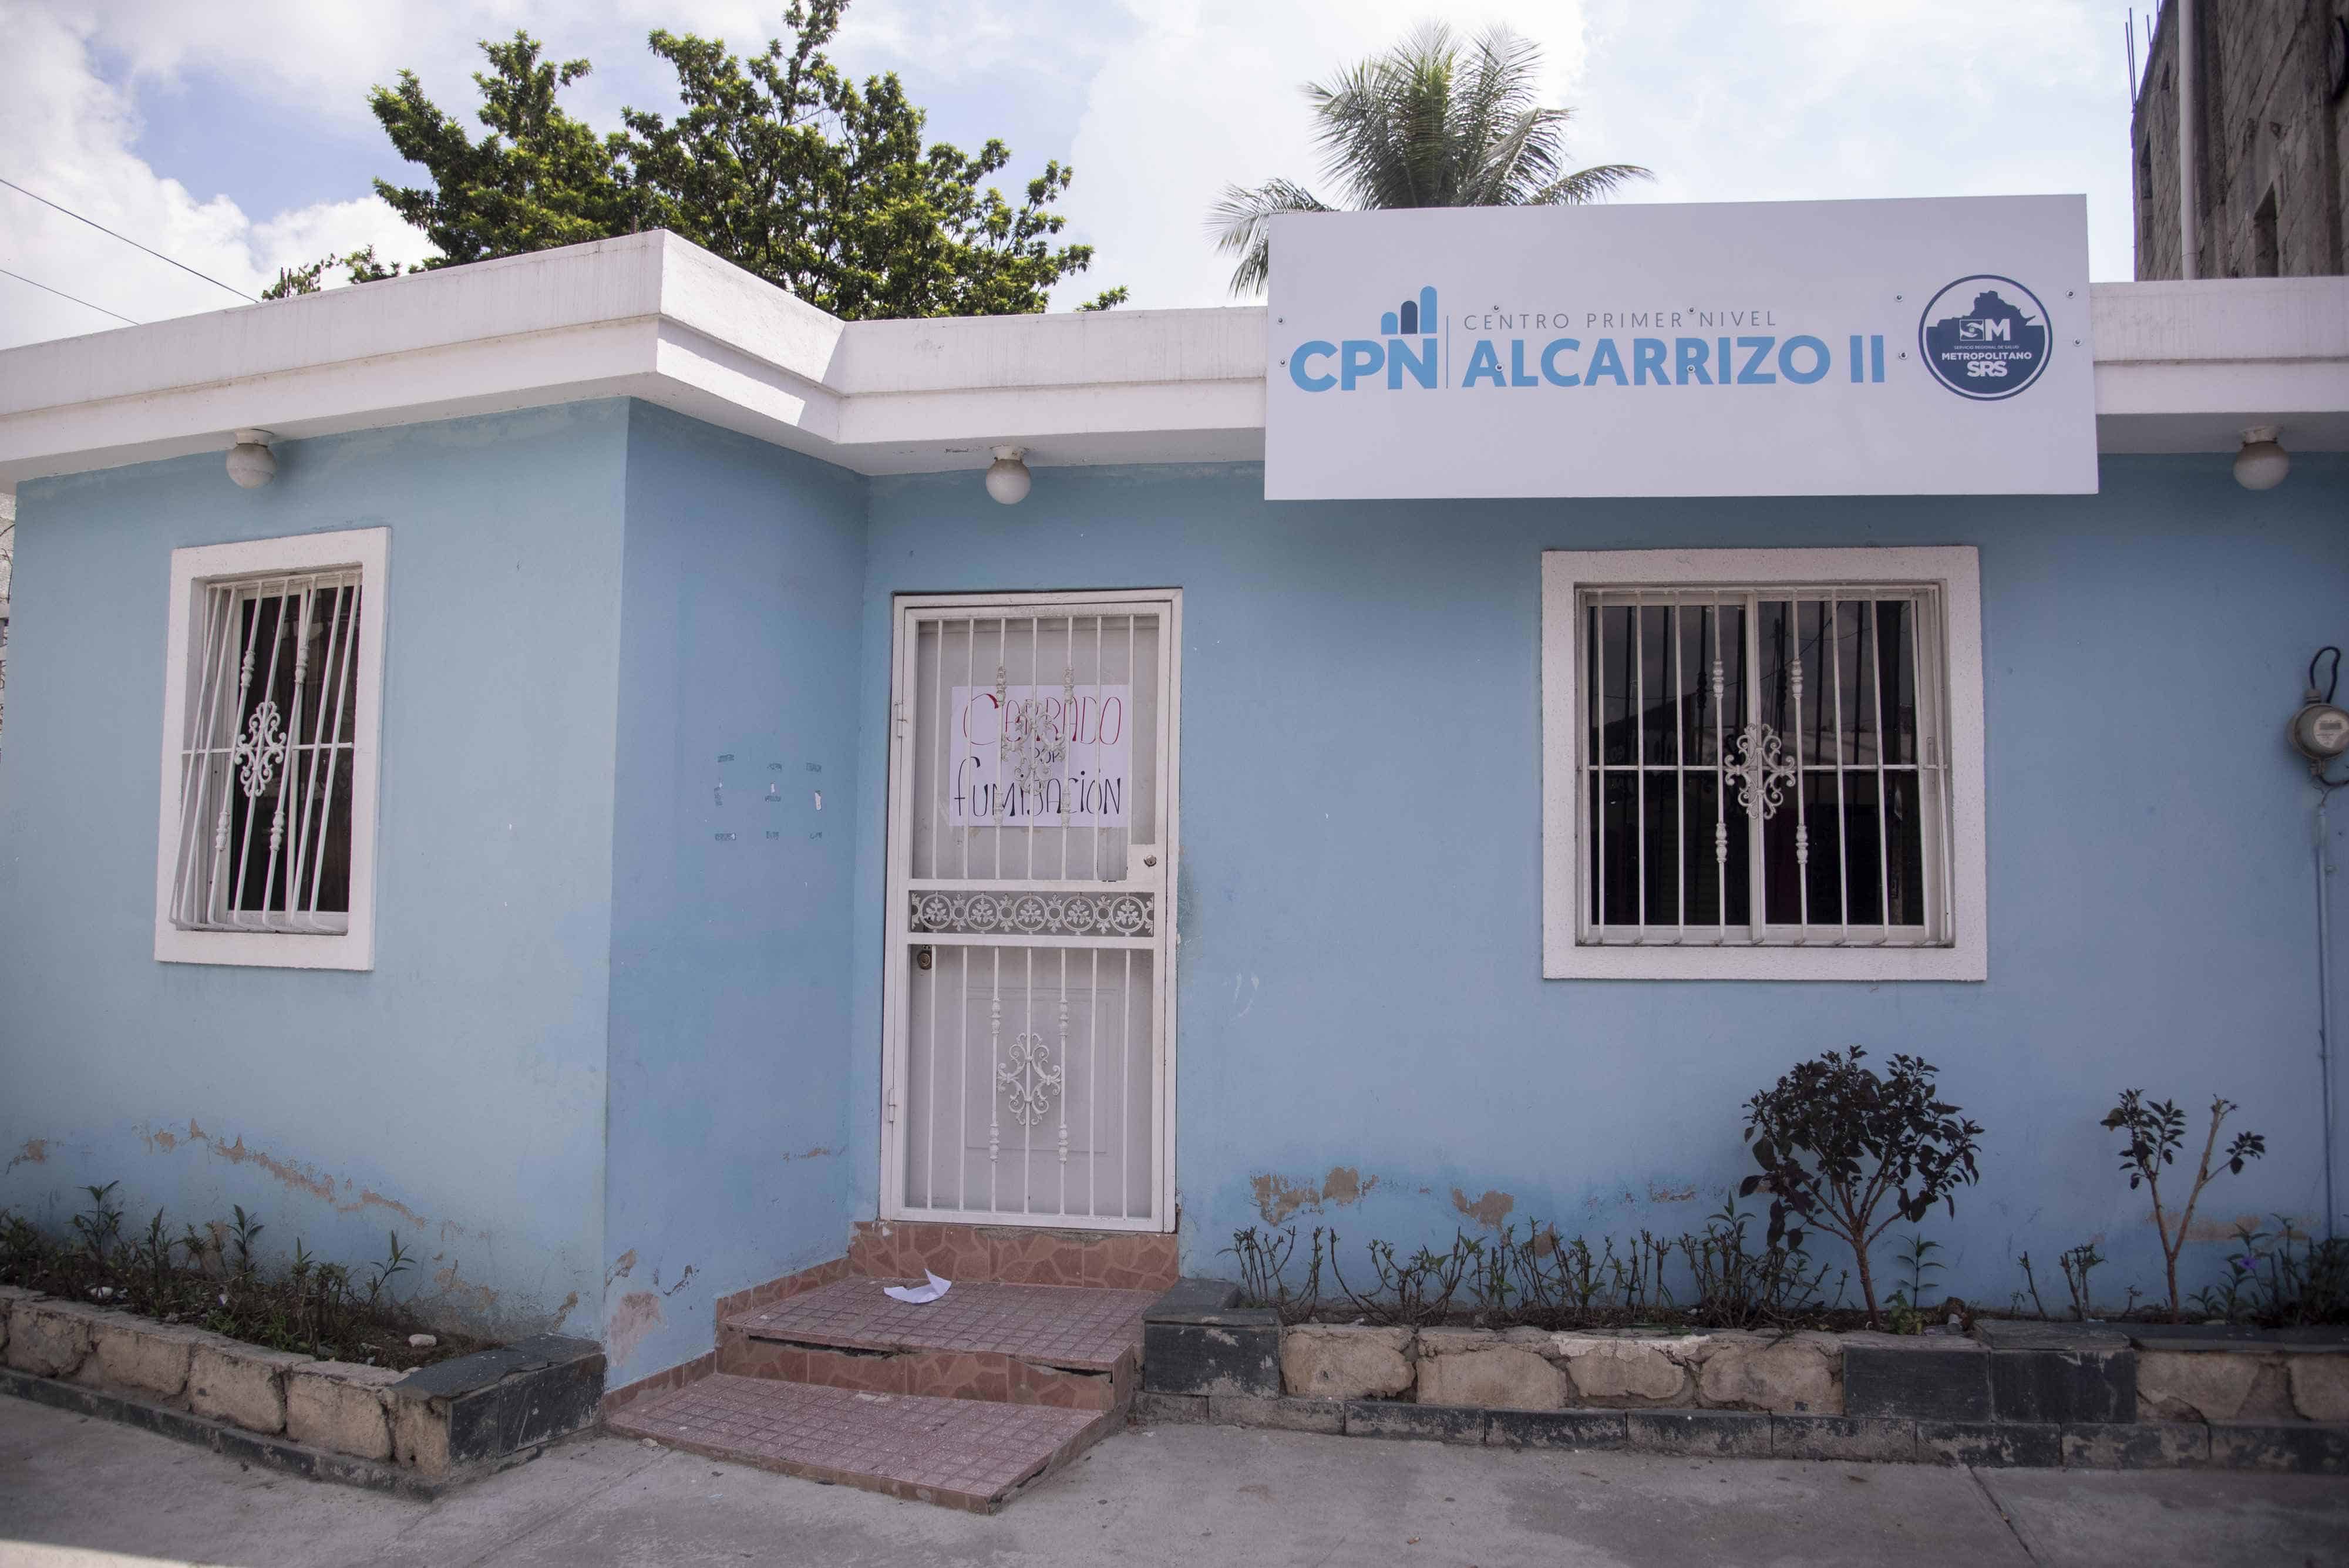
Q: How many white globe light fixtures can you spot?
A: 3